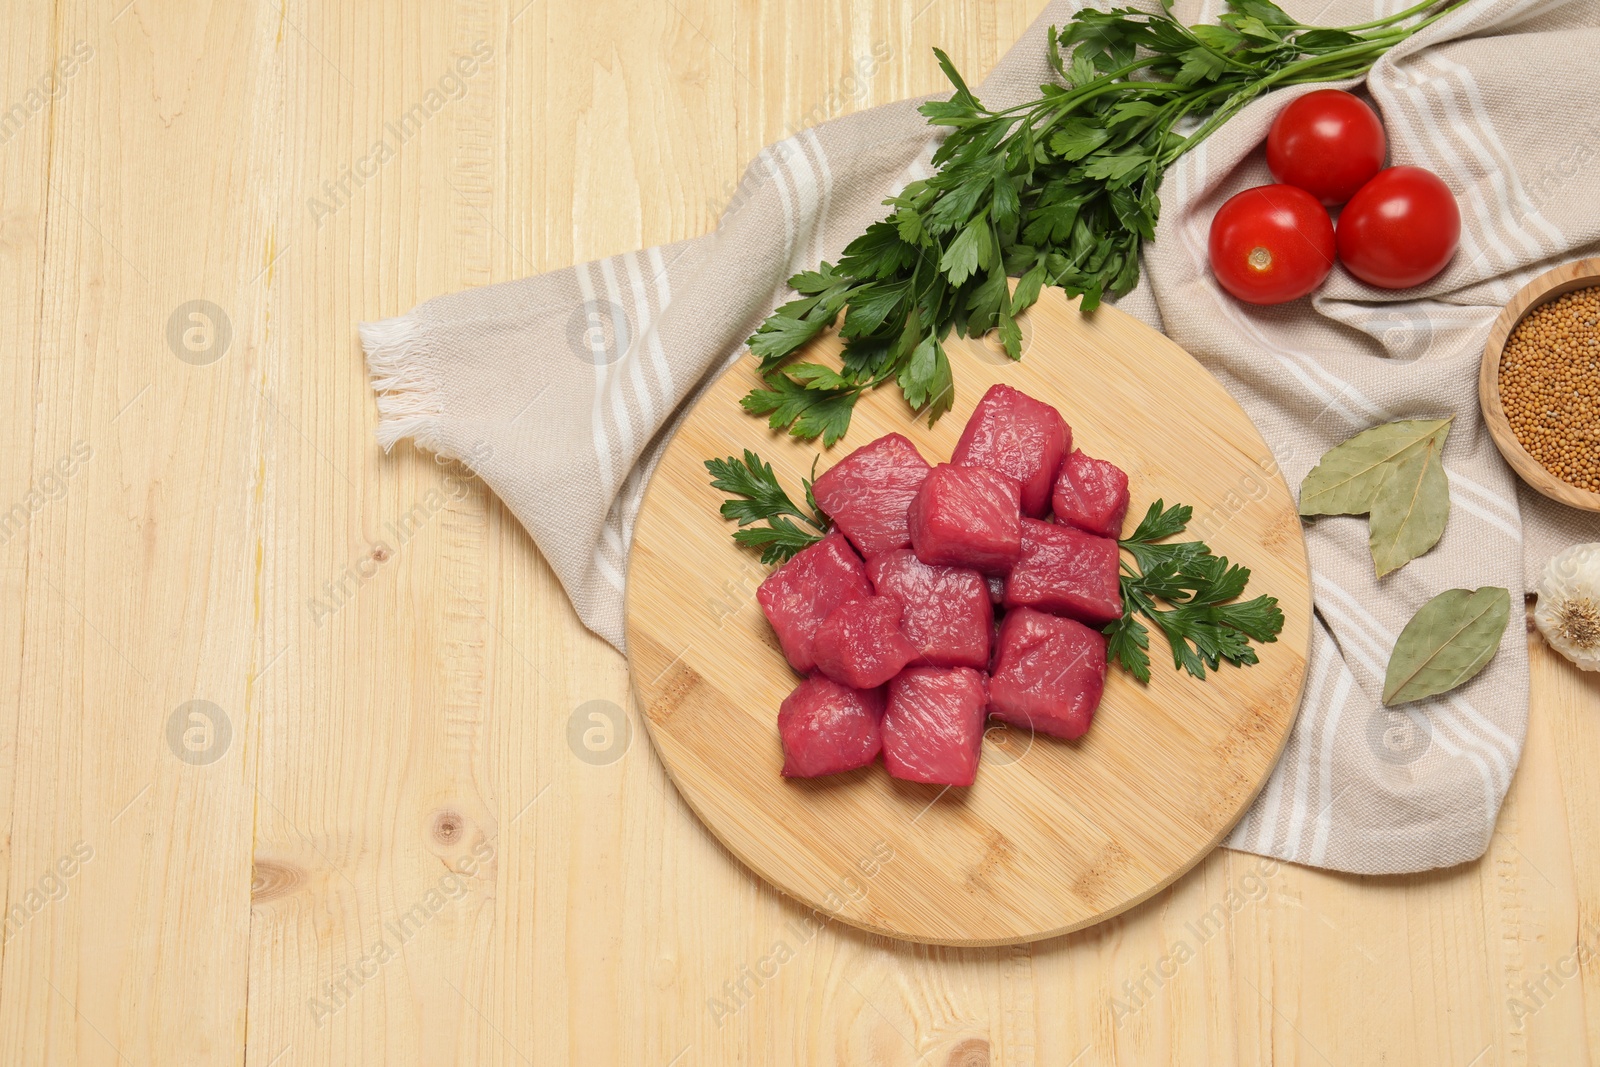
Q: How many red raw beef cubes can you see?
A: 11